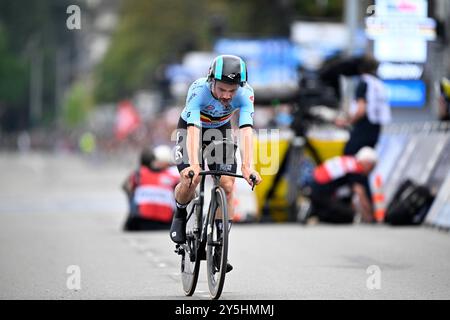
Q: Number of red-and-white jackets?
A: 2